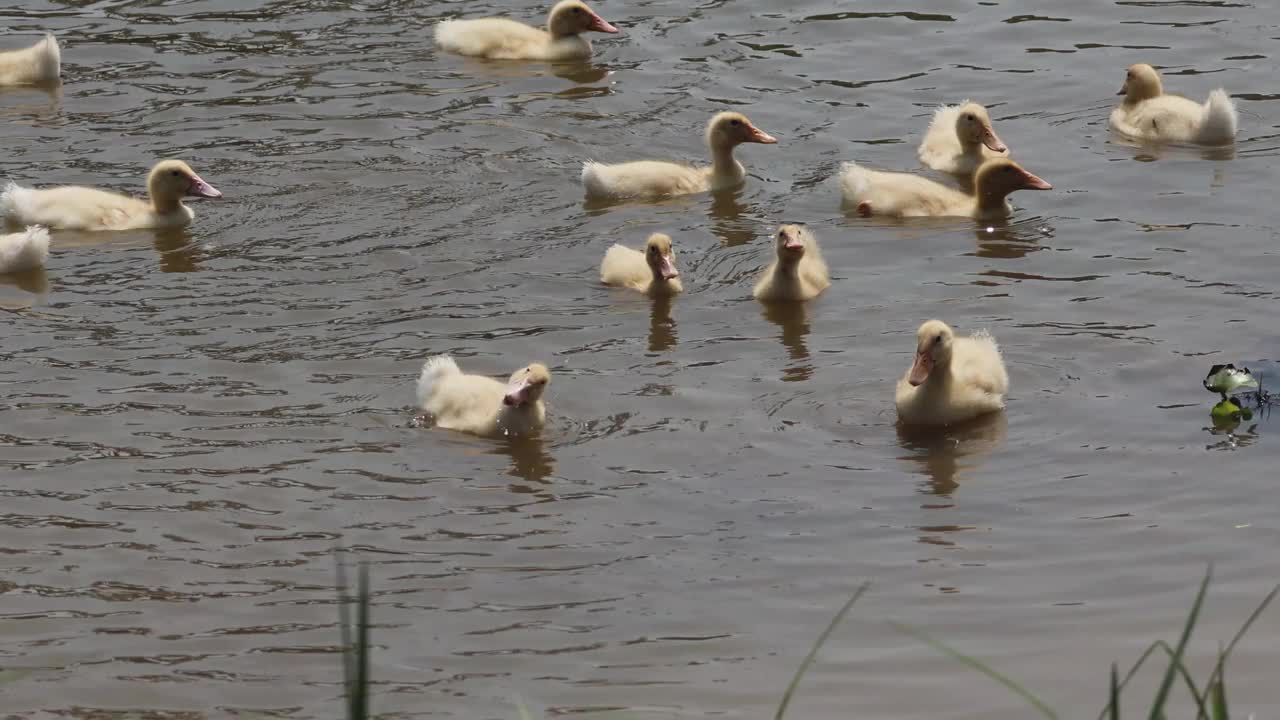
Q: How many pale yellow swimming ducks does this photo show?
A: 12